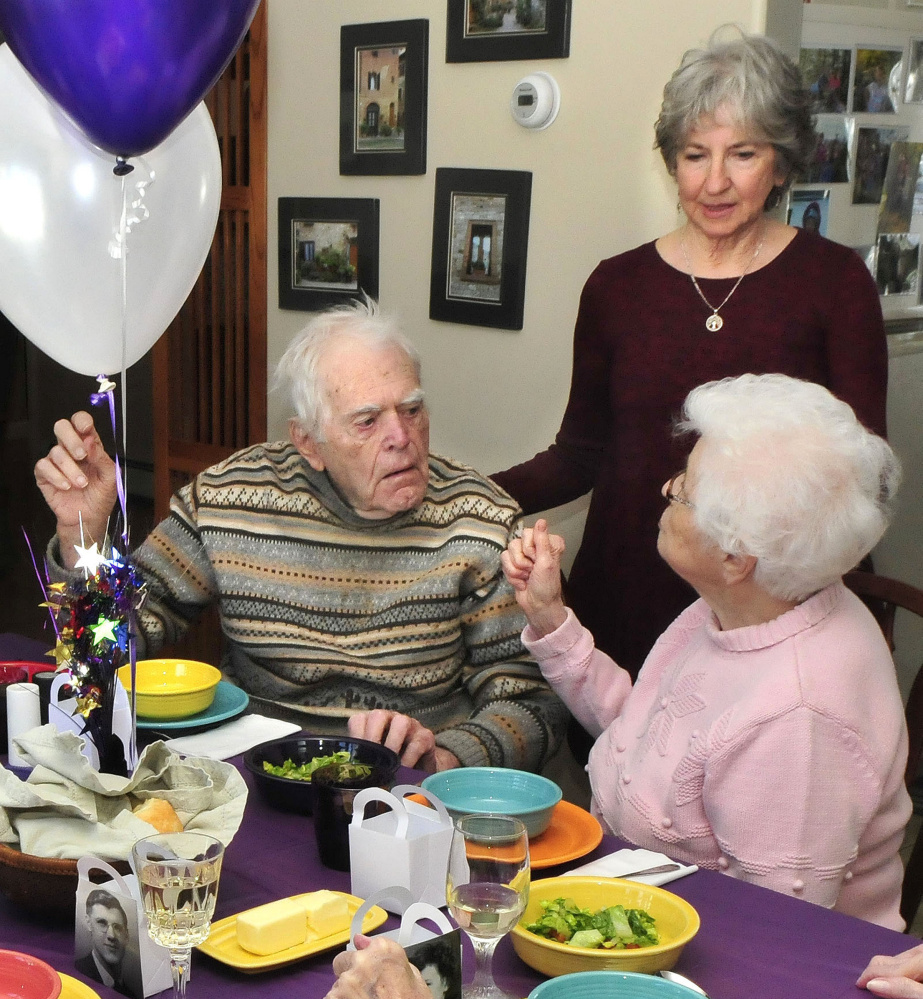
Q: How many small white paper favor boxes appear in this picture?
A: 4